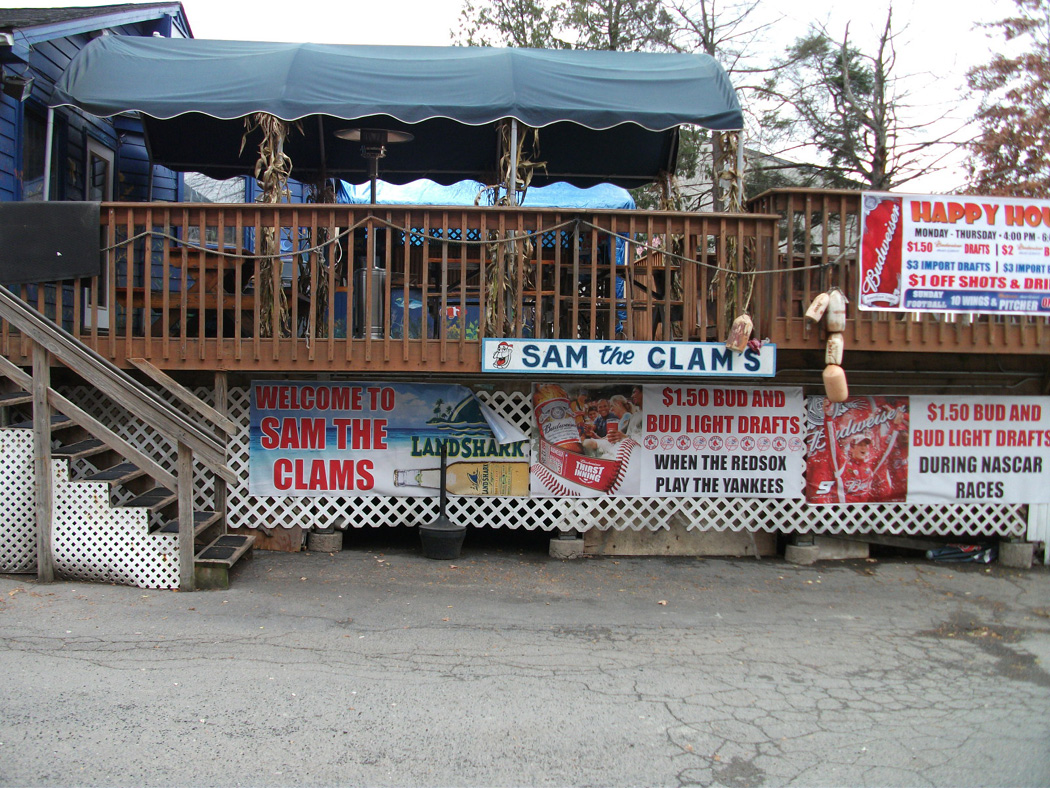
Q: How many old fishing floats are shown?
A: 5